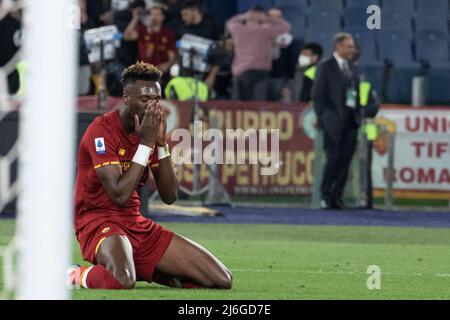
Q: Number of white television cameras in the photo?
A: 2